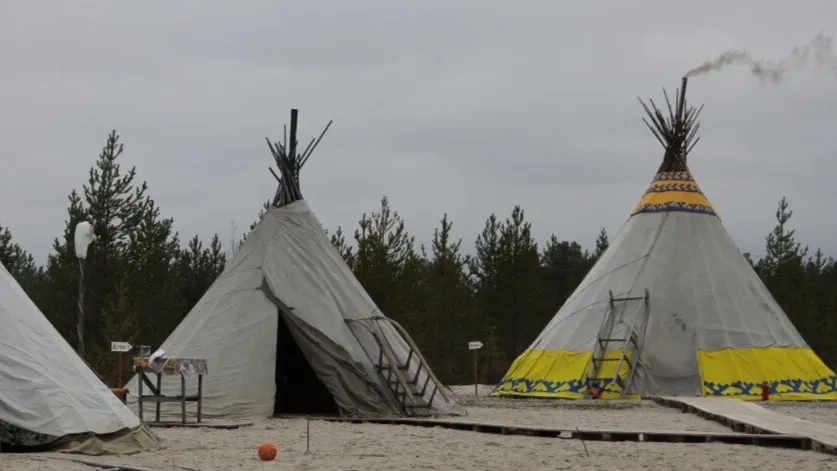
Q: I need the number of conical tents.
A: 3